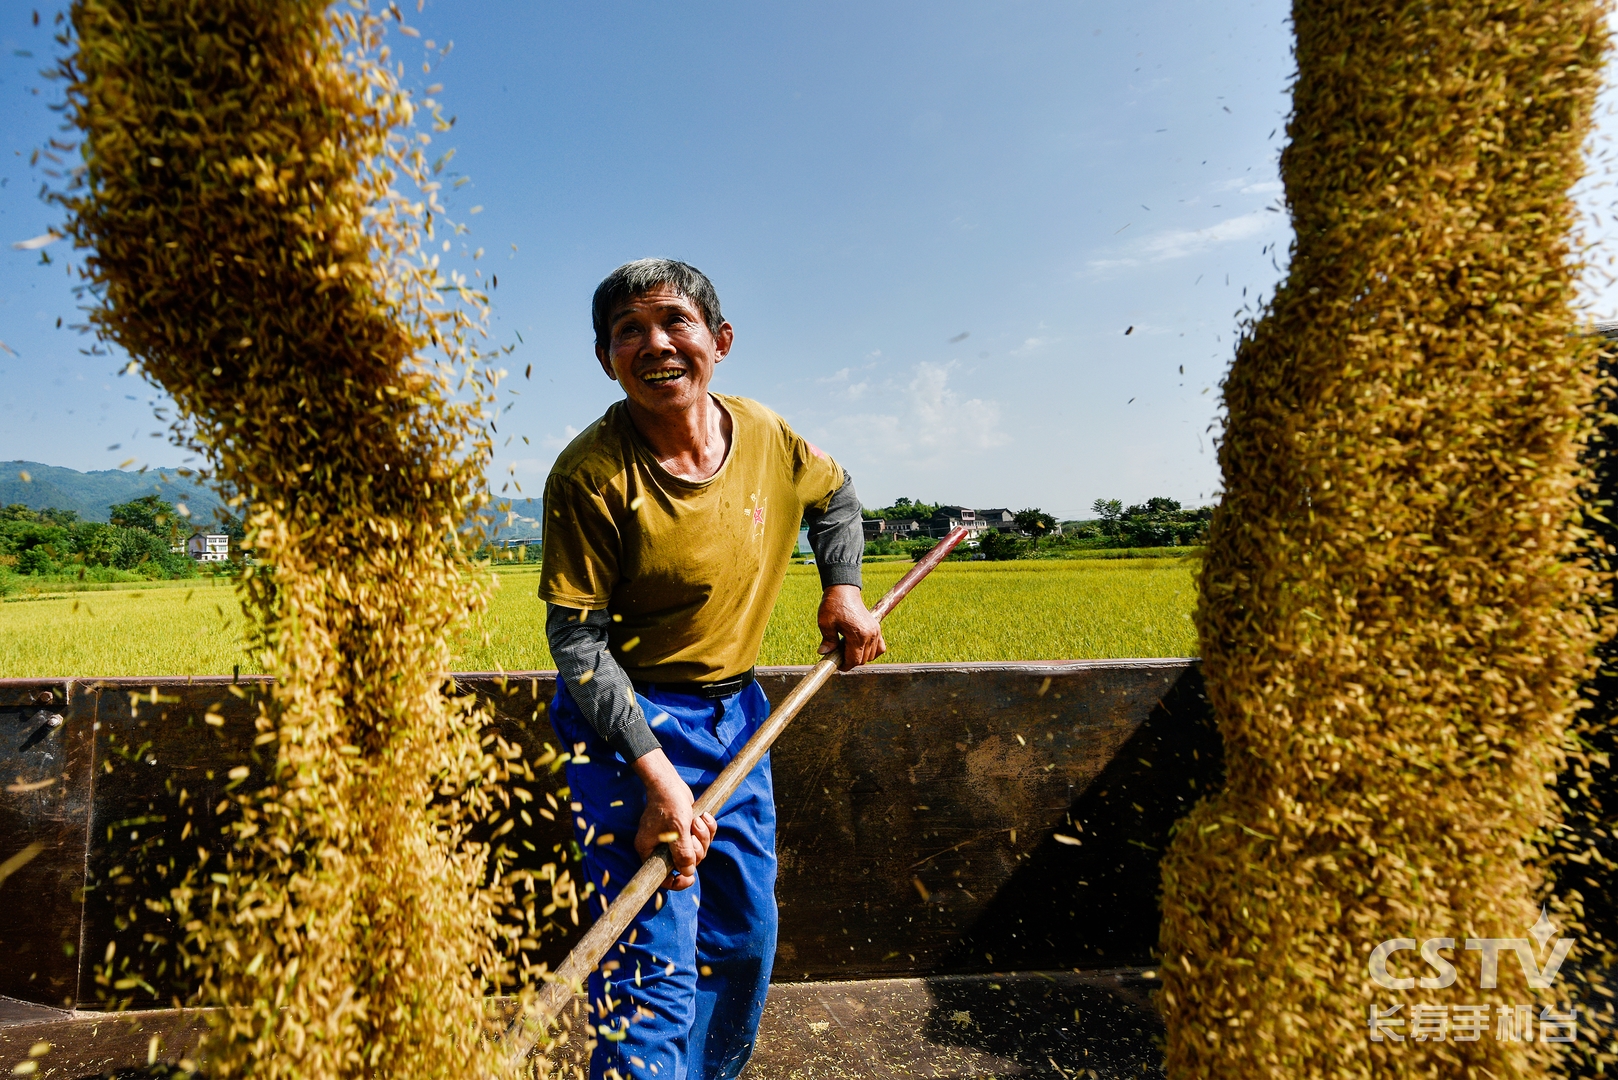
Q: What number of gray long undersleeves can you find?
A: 2